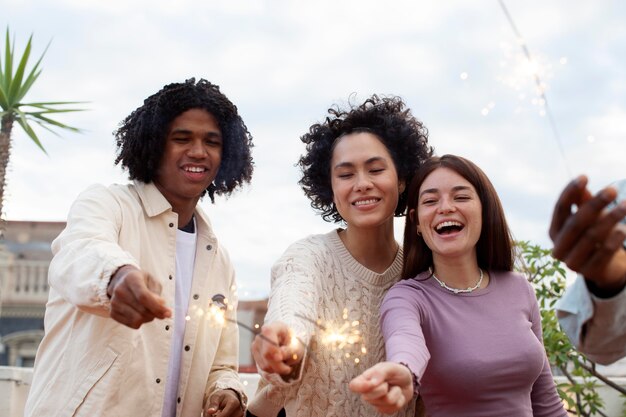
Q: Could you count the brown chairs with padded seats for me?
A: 0